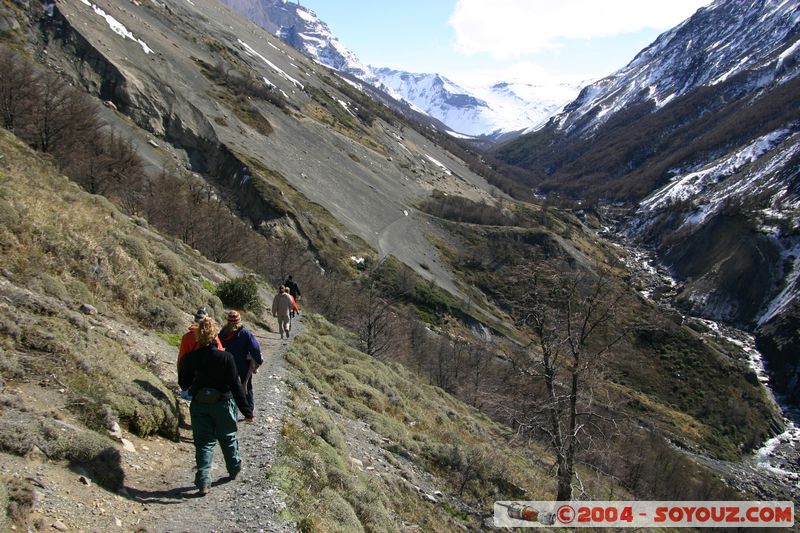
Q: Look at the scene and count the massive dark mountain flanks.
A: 2